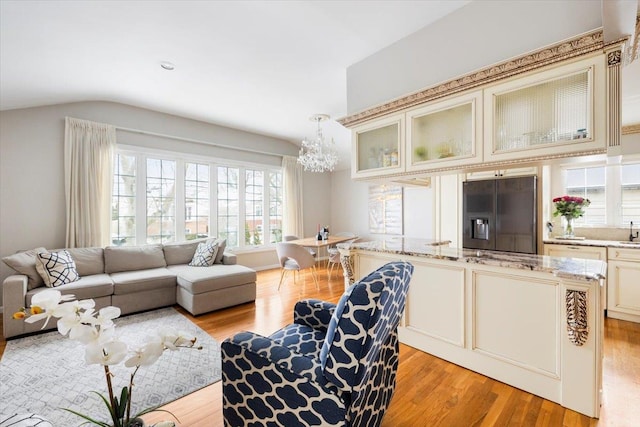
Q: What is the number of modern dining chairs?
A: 4